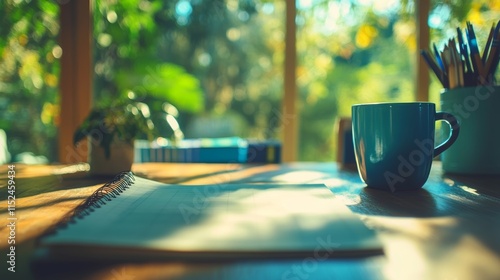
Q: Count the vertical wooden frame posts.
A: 3